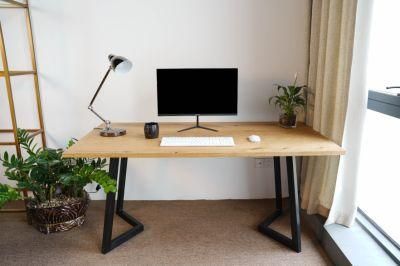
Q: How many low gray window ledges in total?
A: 1